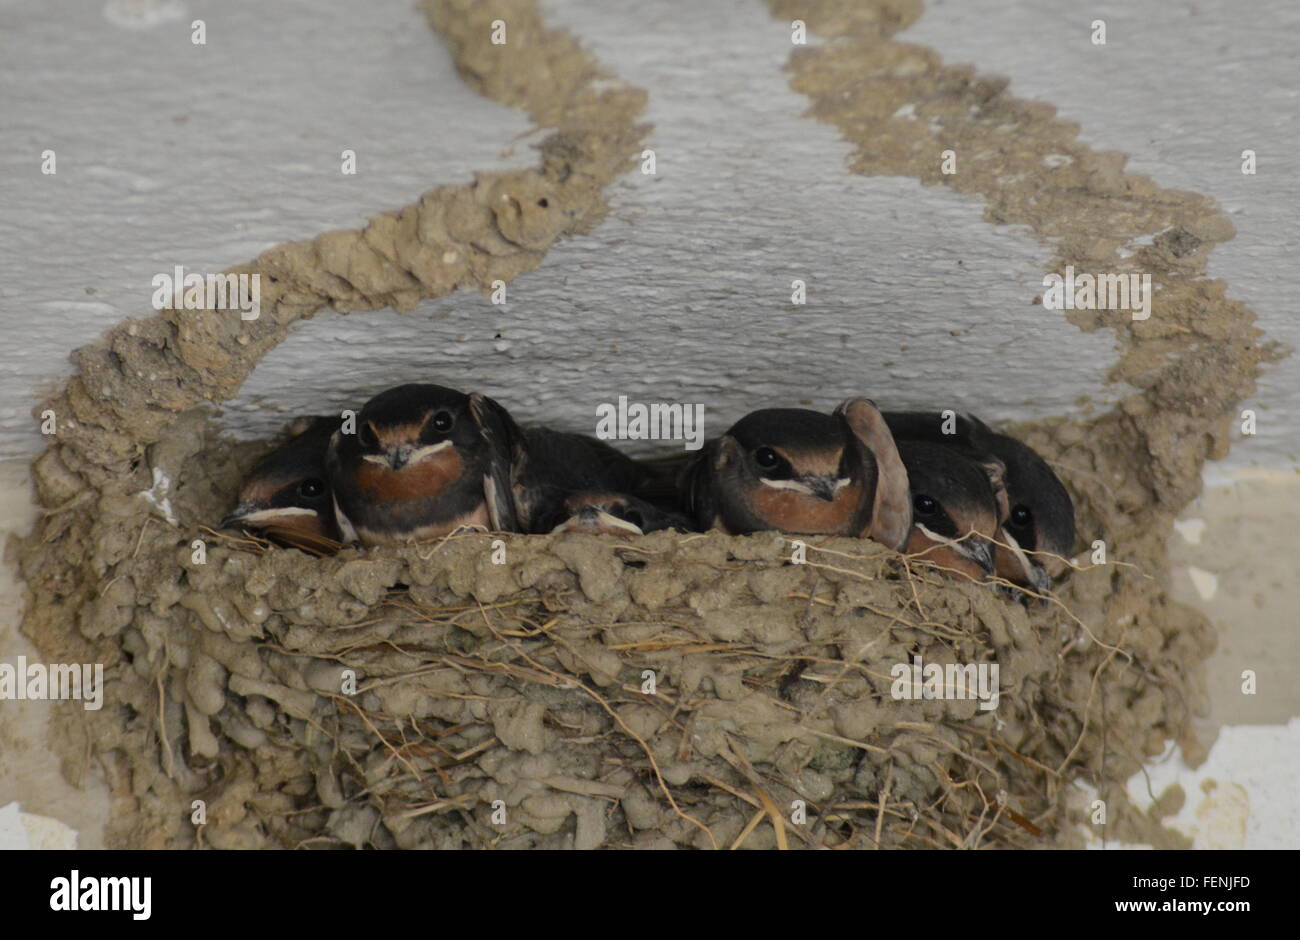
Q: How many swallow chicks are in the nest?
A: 6